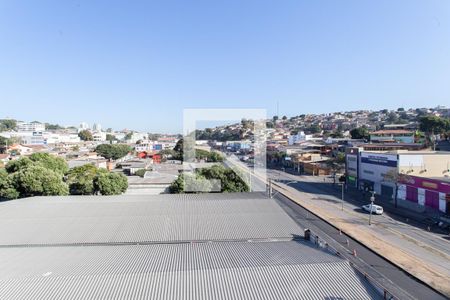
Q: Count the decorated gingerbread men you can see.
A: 0